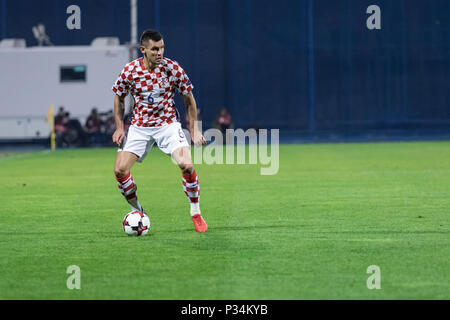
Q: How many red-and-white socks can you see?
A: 2